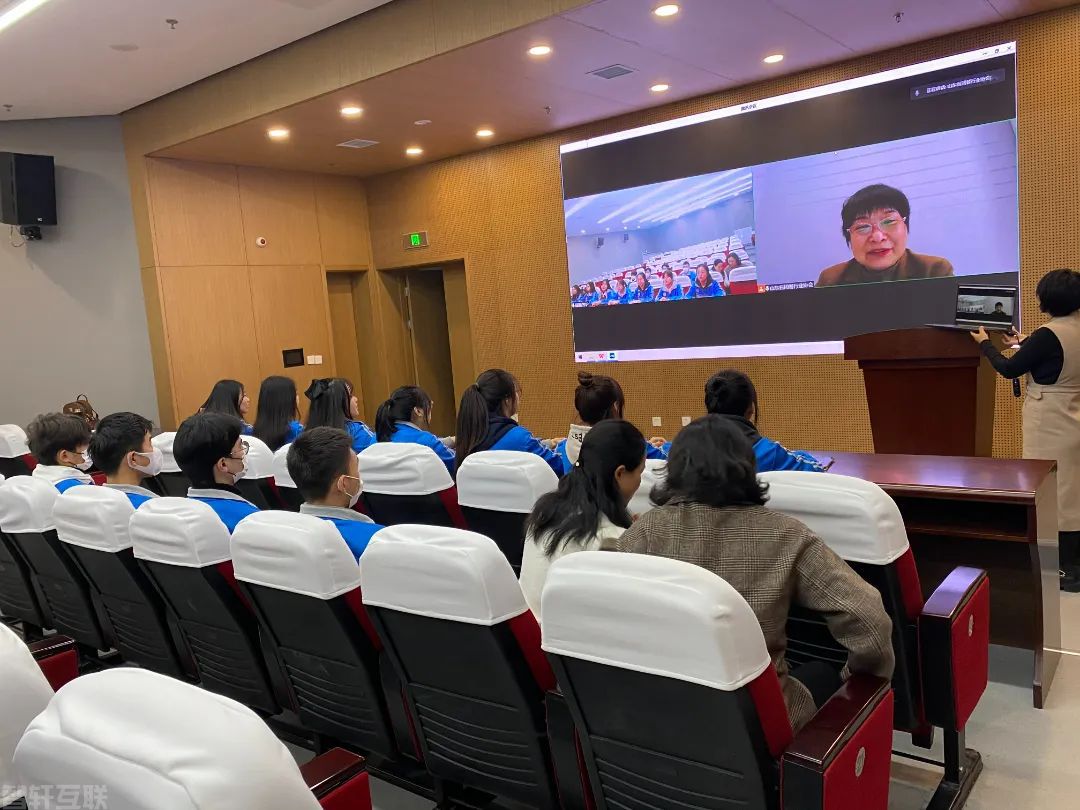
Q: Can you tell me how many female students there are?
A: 7